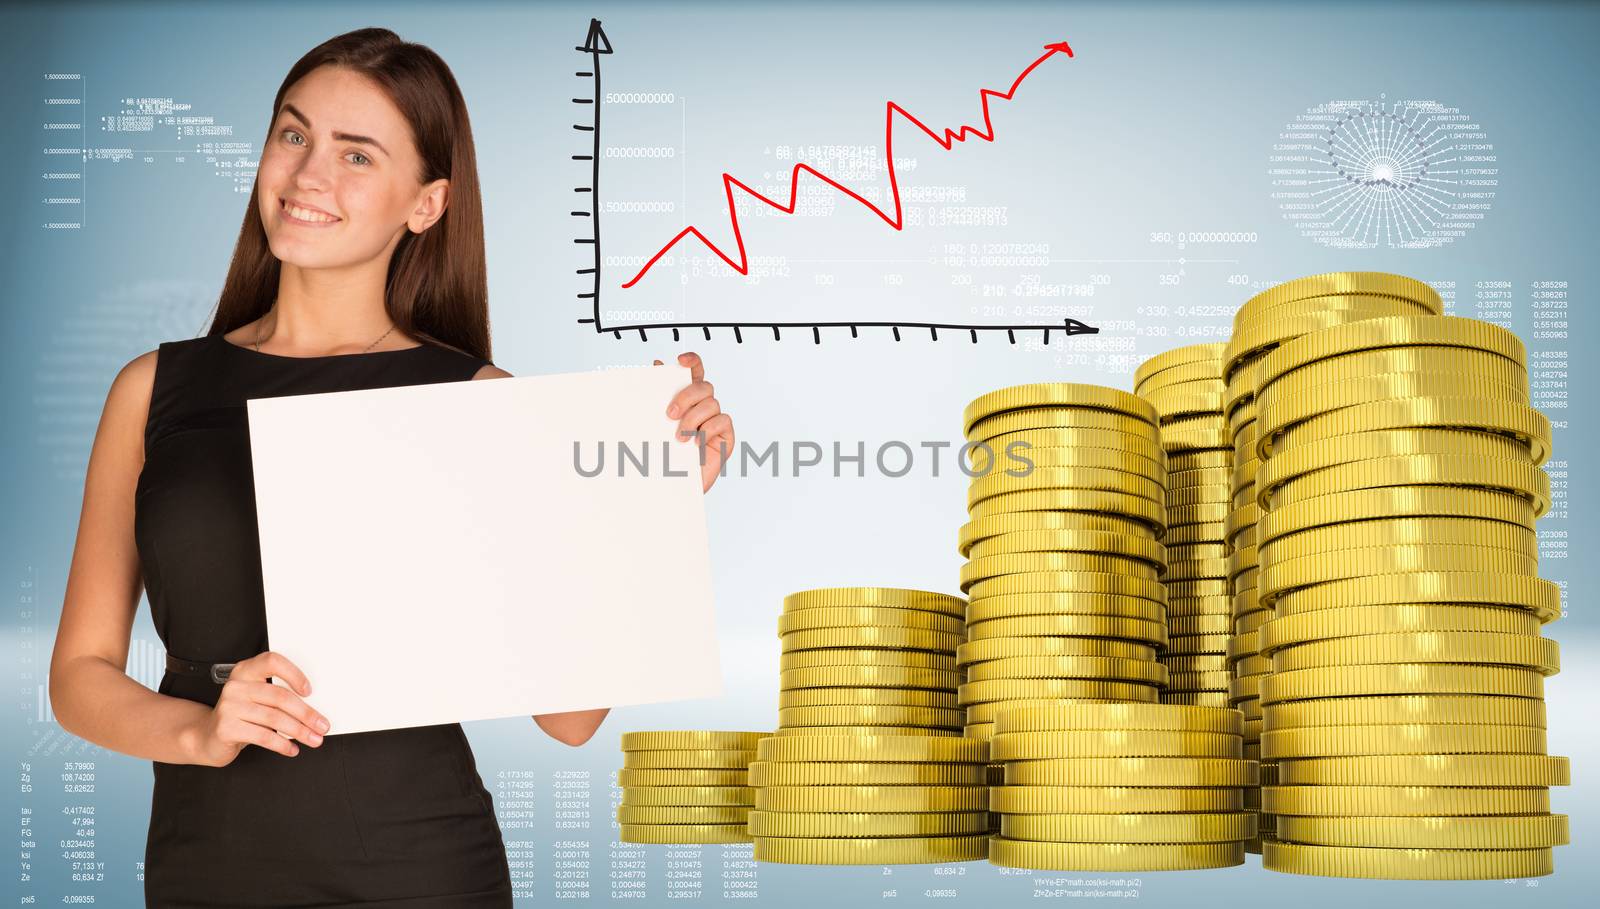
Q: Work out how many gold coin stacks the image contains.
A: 8